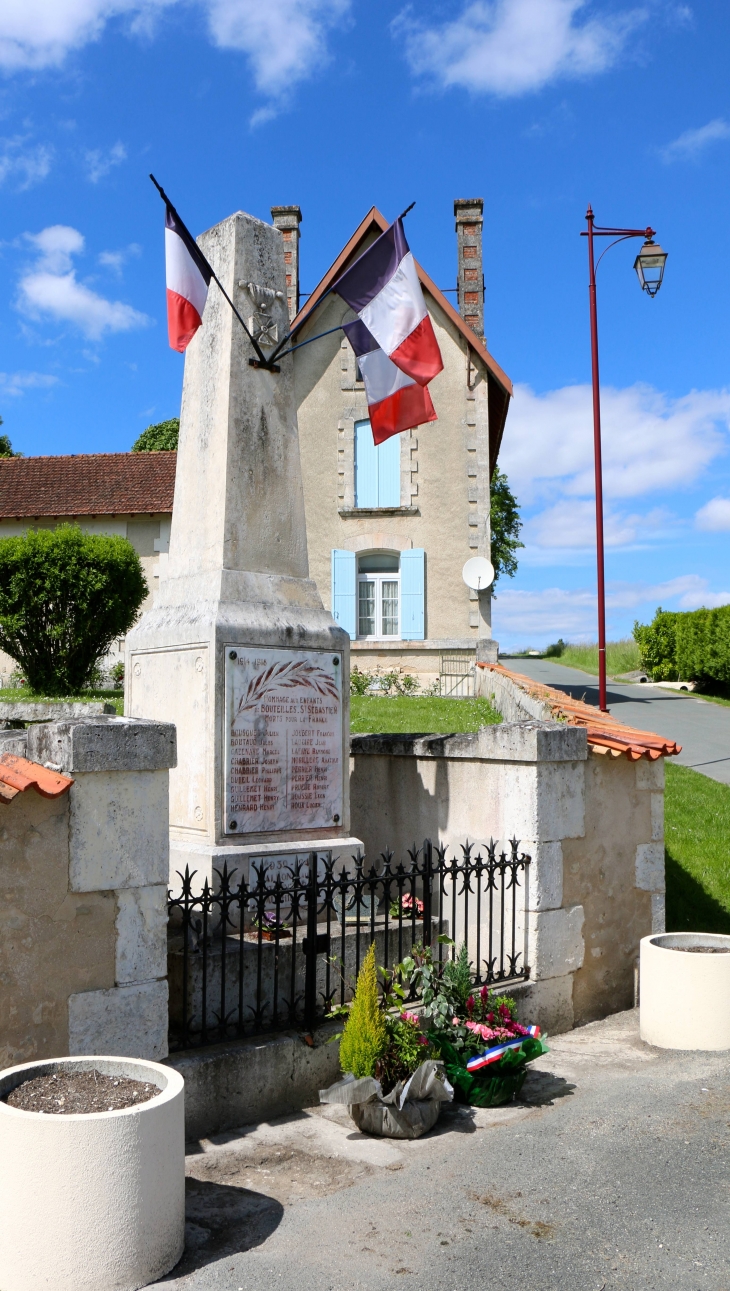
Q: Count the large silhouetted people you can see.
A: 0